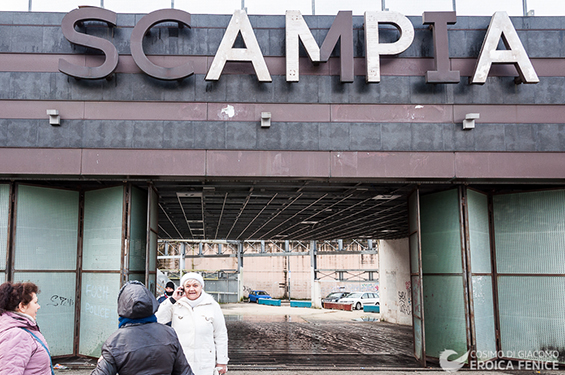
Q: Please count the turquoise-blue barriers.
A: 3